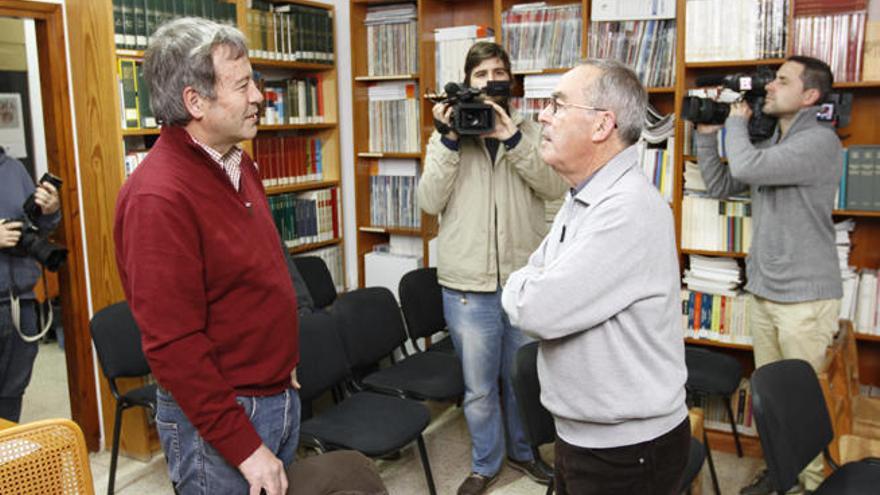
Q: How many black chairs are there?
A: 8